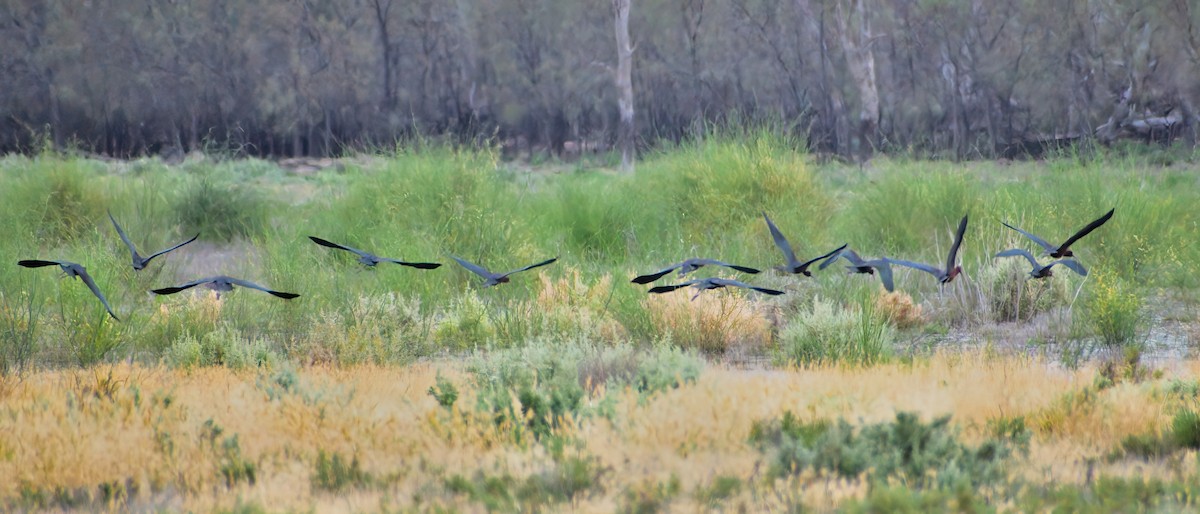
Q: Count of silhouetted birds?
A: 12